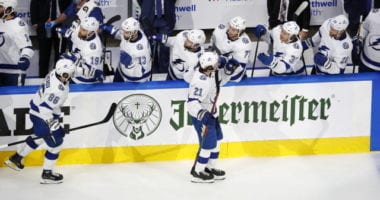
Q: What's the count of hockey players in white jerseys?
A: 10